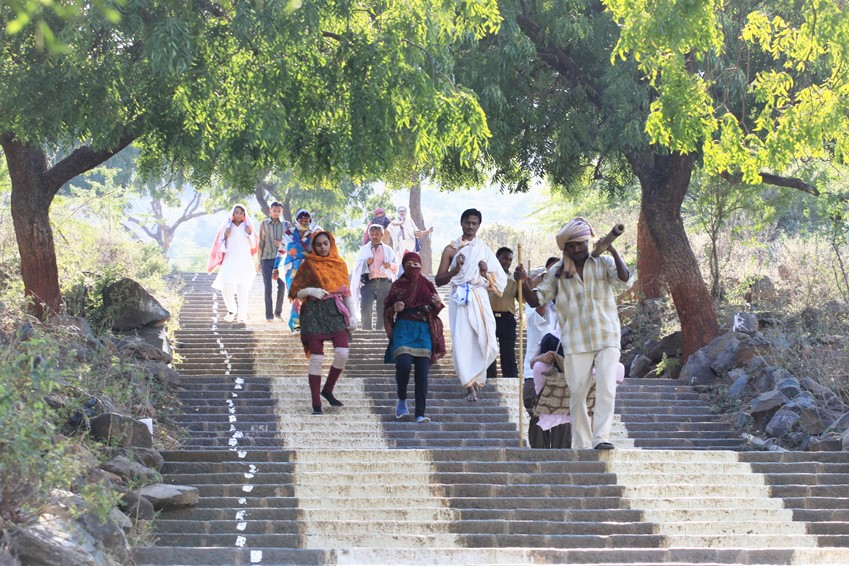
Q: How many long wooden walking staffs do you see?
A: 1